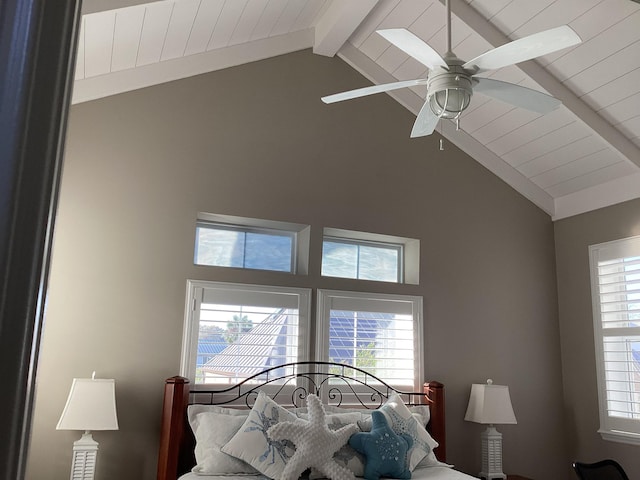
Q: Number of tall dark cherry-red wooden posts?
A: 2